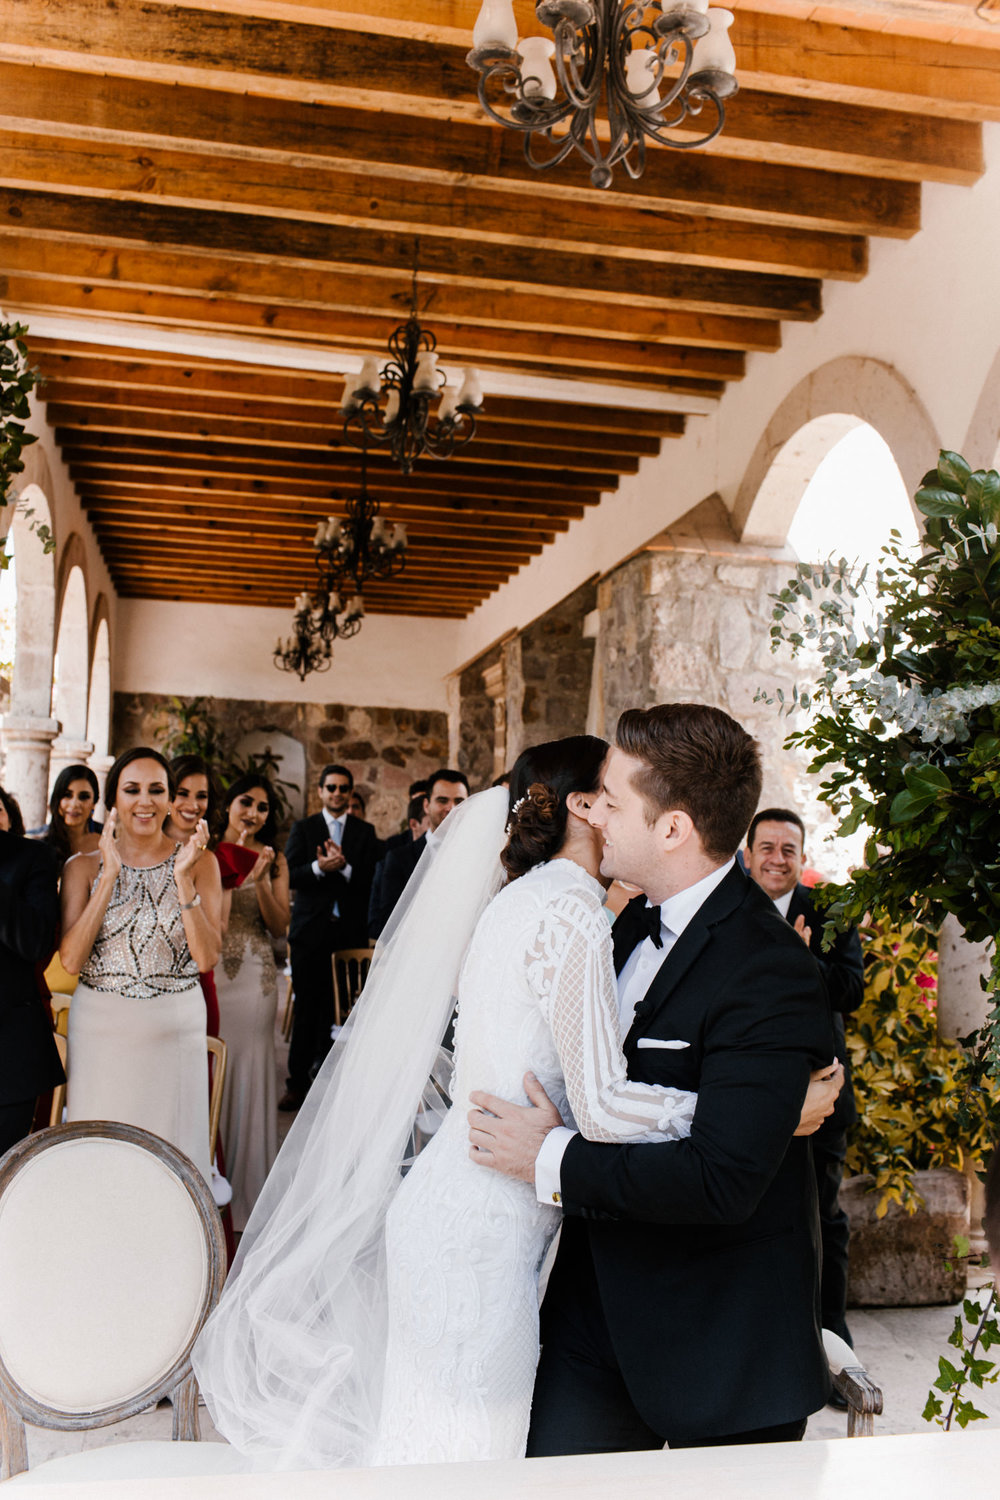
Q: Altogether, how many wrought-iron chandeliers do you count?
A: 5